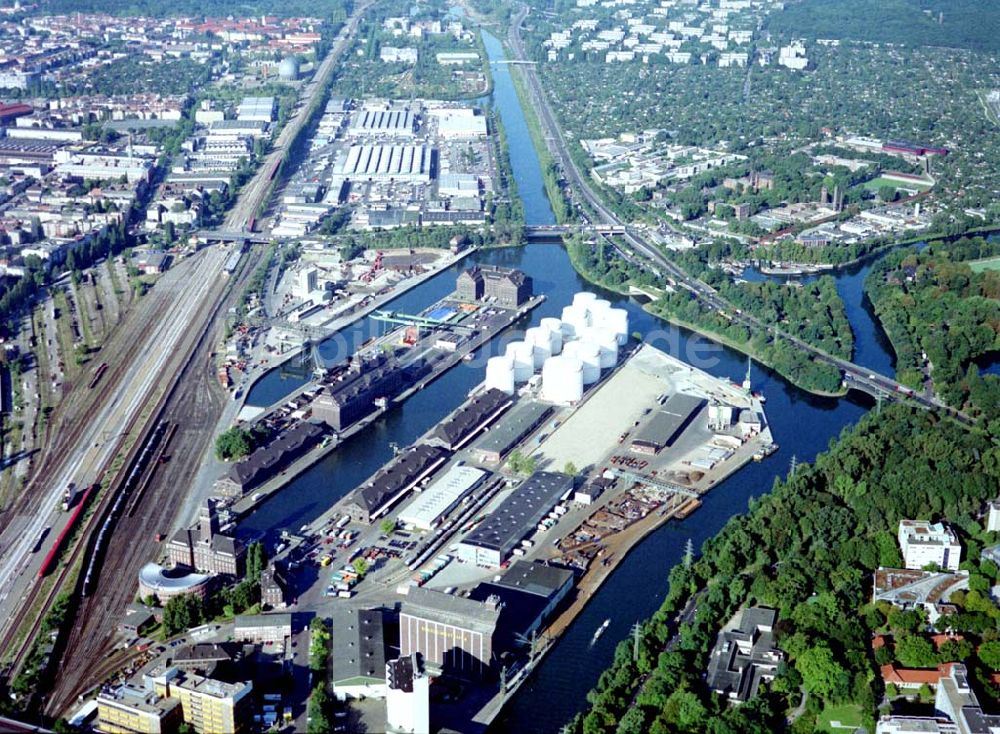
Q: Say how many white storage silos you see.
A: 11